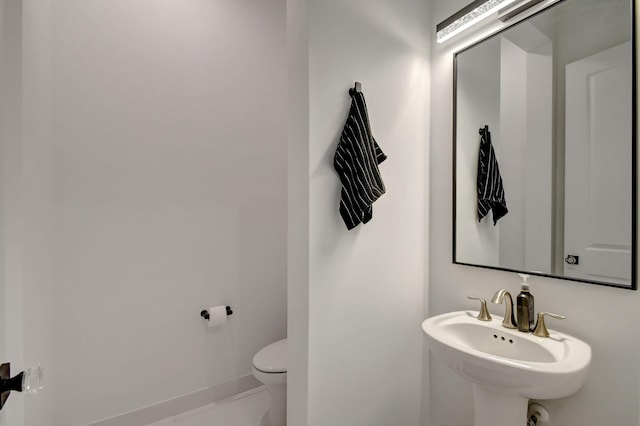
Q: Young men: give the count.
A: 0